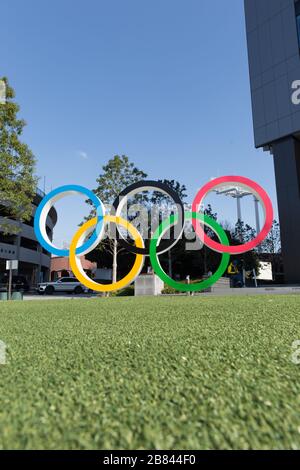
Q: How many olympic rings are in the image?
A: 5